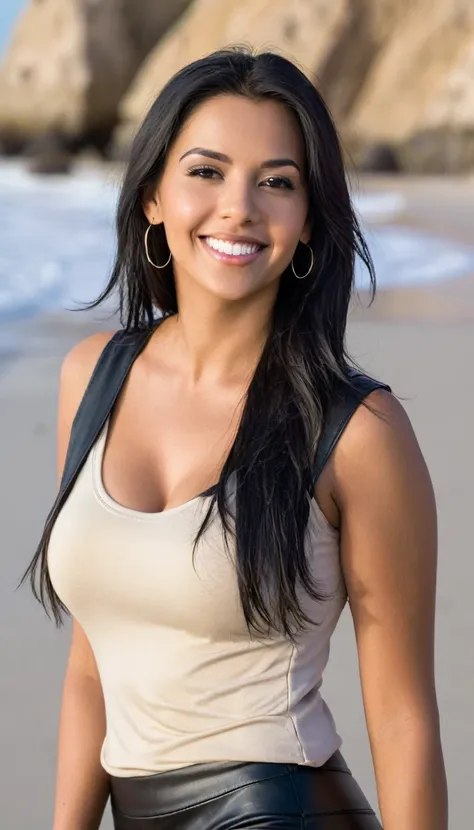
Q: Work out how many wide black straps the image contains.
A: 2